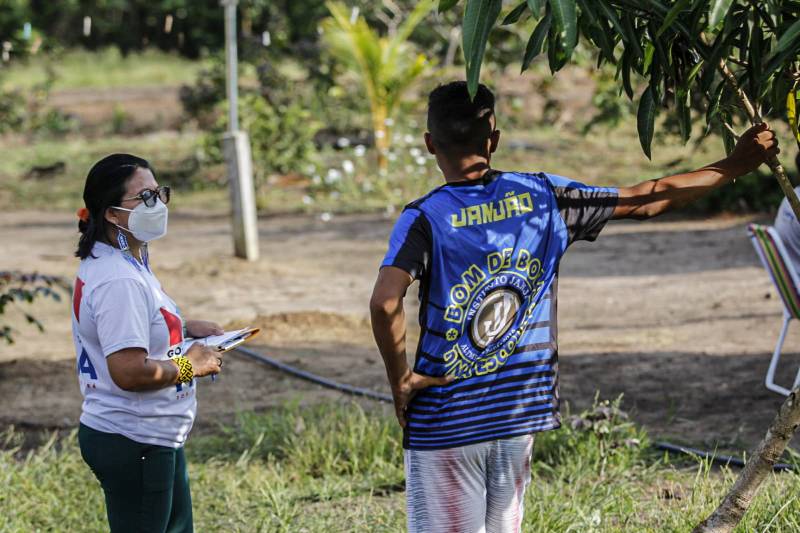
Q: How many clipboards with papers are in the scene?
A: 1